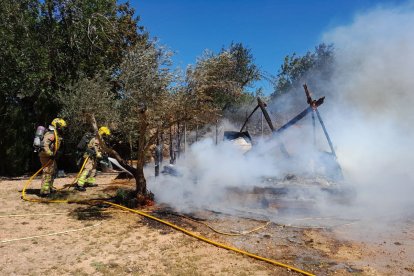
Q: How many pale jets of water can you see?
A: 1